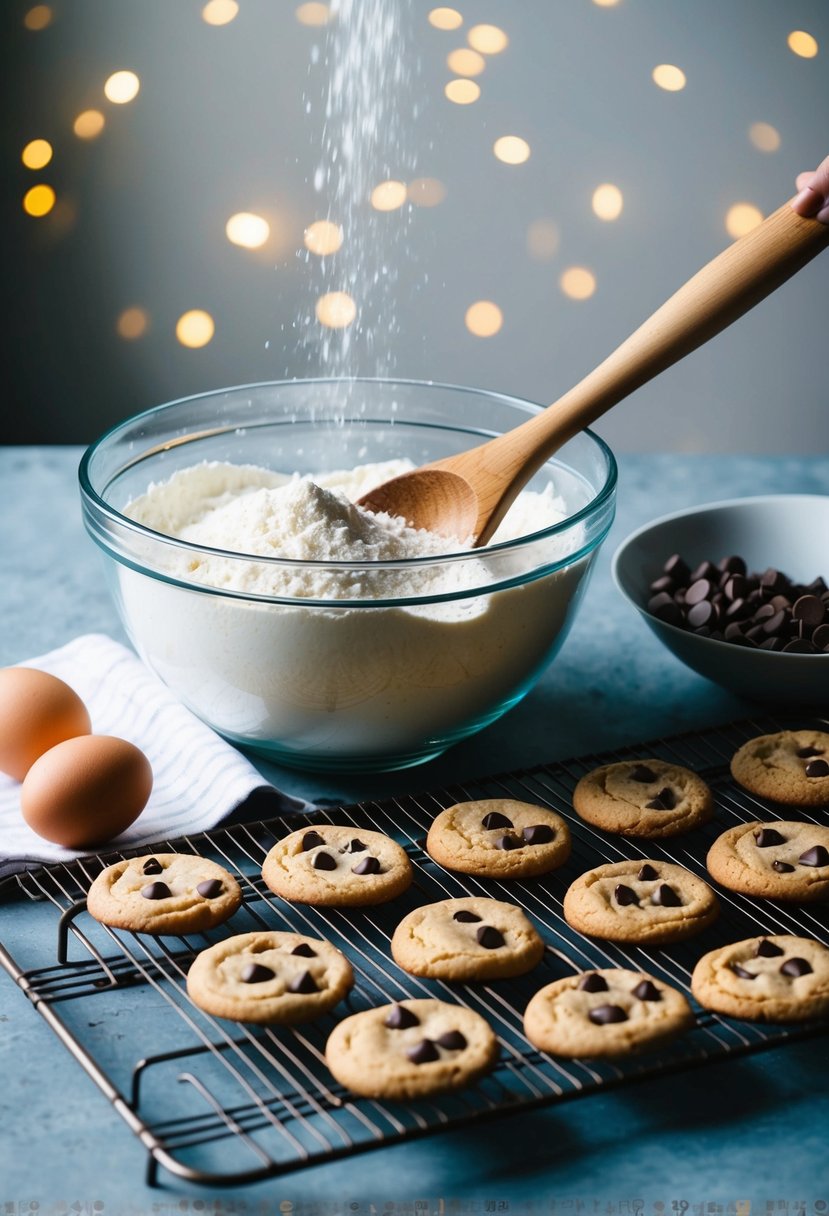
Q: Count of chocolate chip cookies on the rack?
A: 12